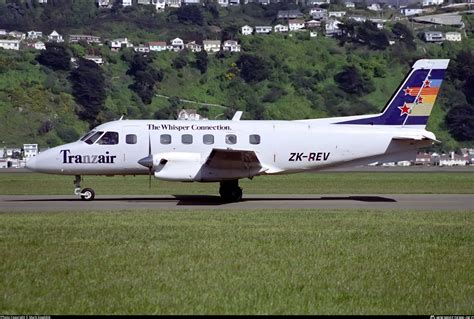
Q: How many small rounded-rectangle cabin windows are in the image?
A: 6